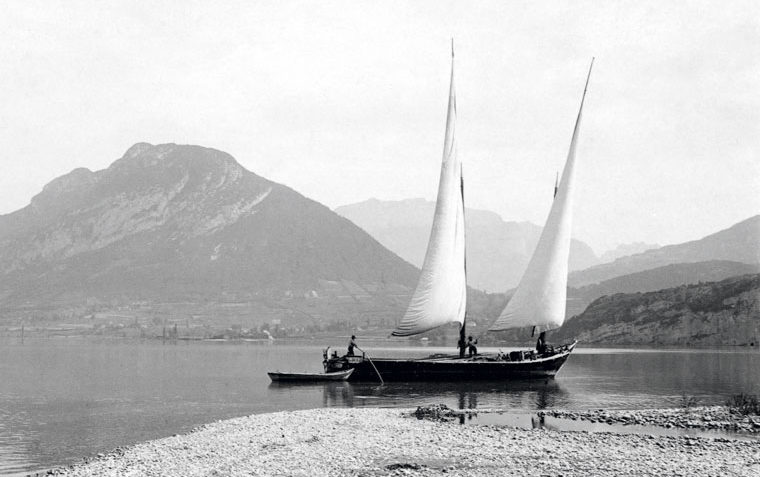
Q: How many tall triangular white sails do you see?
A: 2